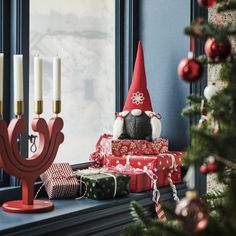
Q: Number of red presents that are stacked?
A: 3